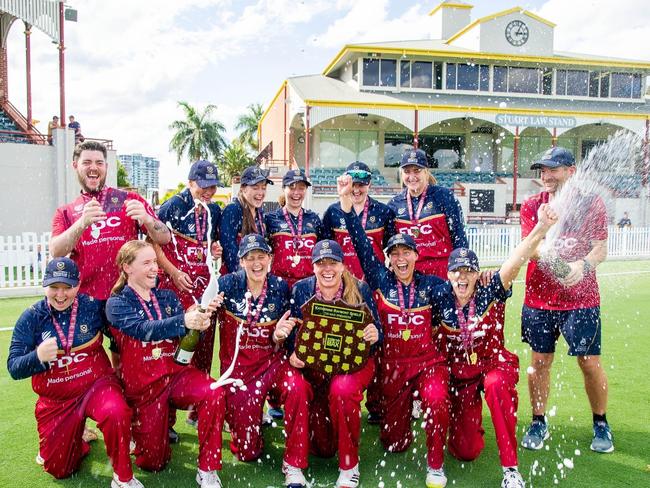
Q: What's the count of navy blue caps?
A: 11